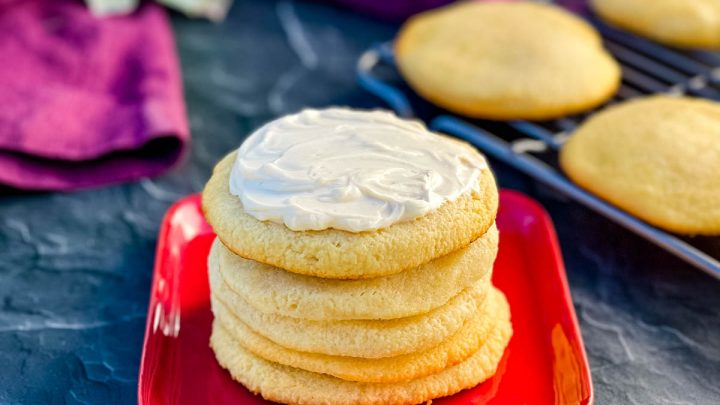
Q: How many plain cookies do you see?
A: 7